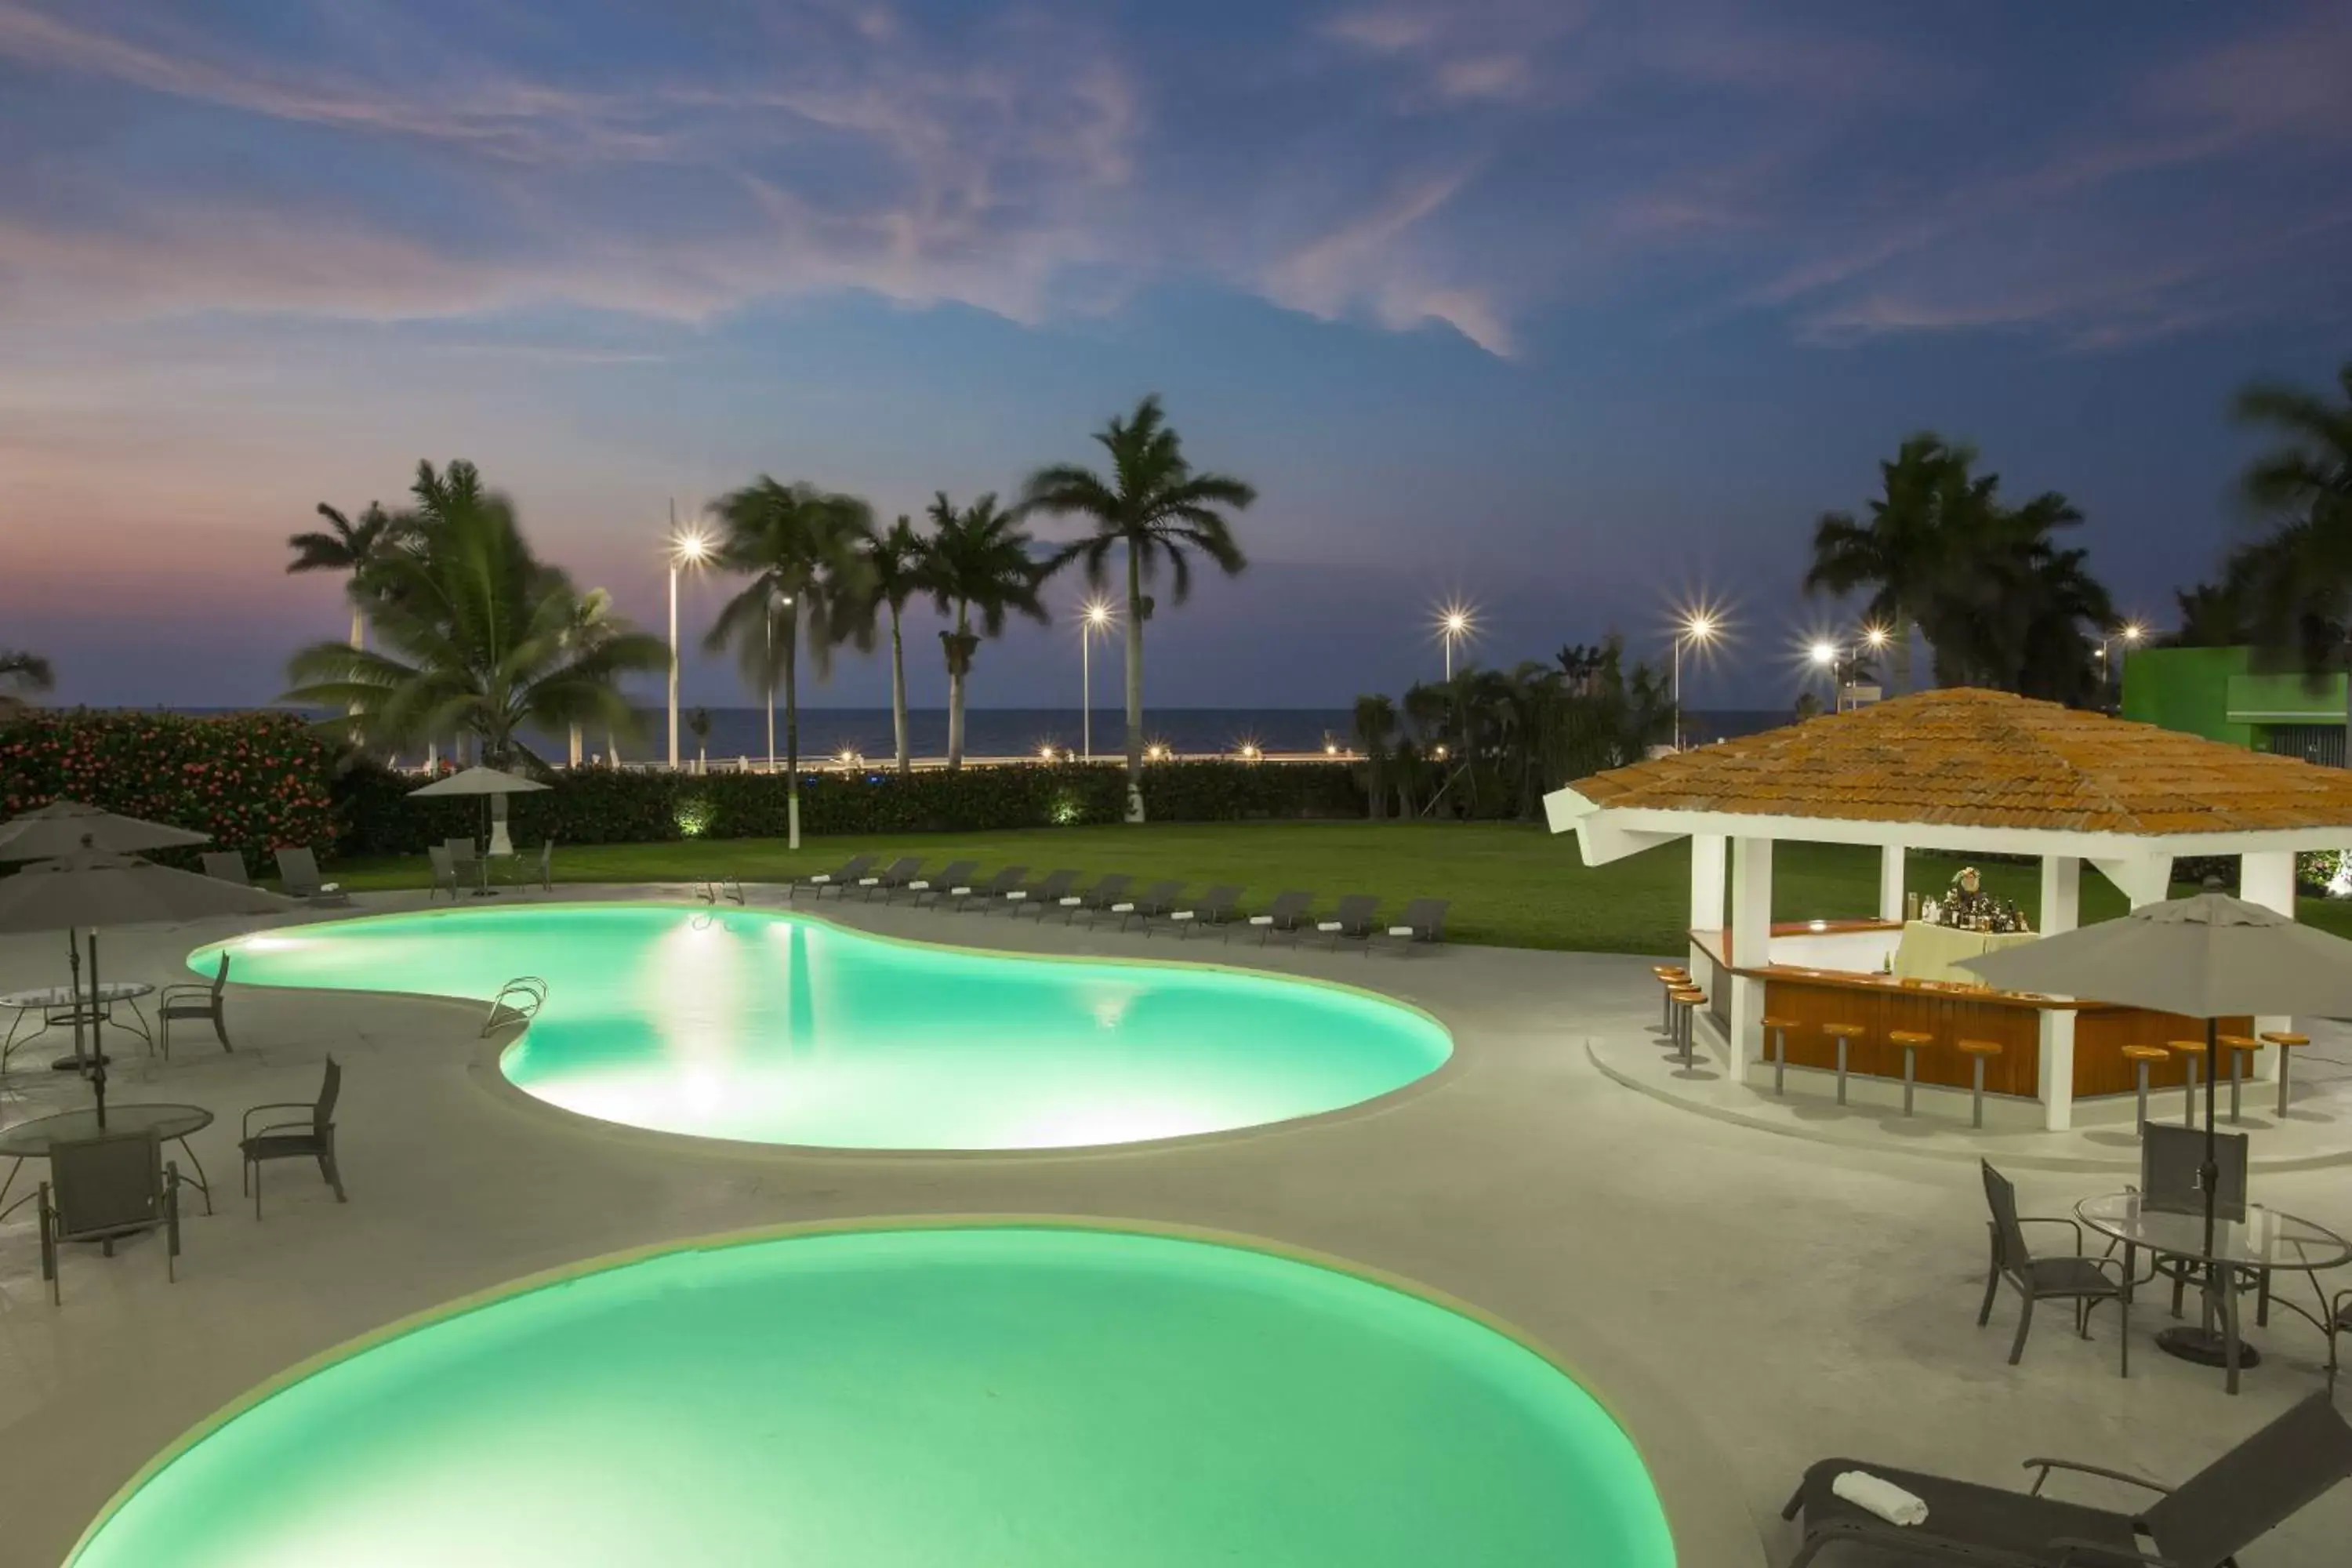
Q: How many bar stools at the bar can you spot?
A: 12